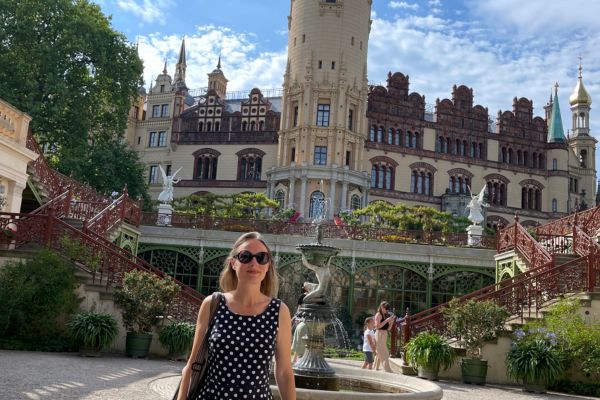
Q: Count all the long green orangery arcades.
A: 1